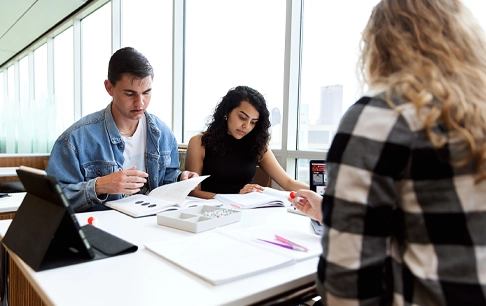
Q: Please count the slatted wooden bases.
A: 1